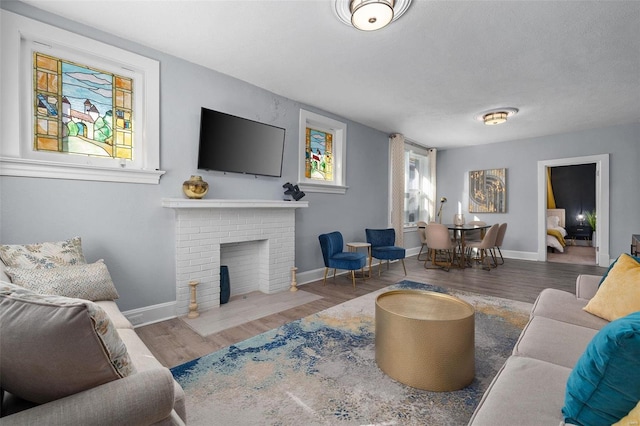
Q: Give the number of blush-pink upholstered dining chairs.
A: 6